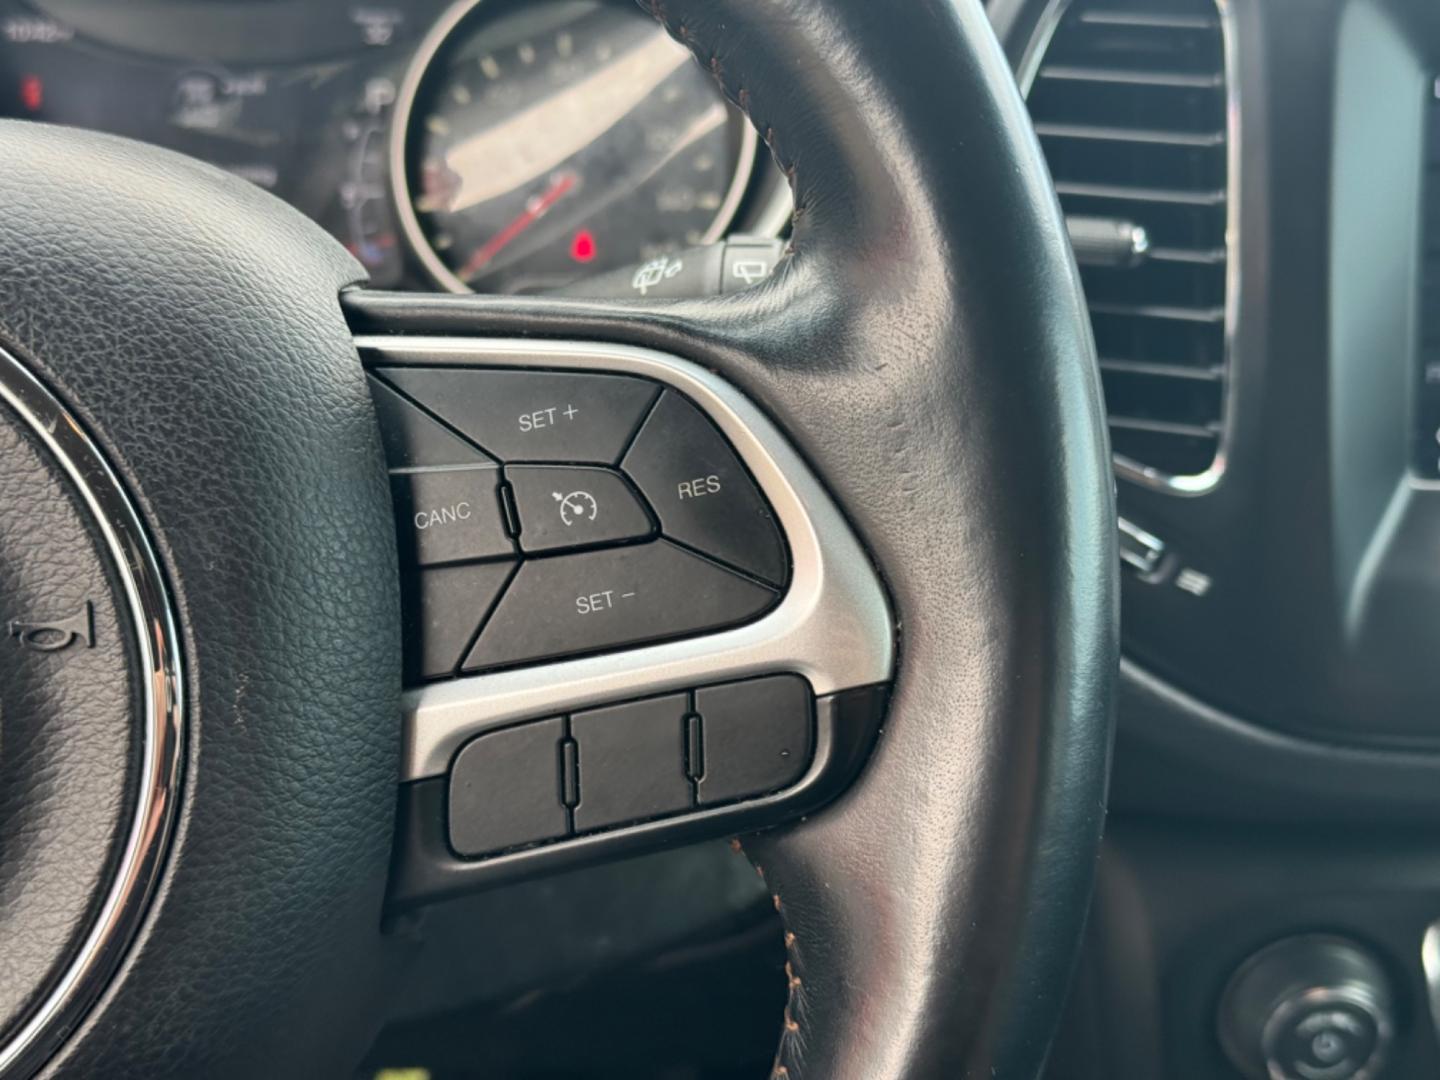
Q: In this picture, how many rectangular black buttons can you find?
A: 3